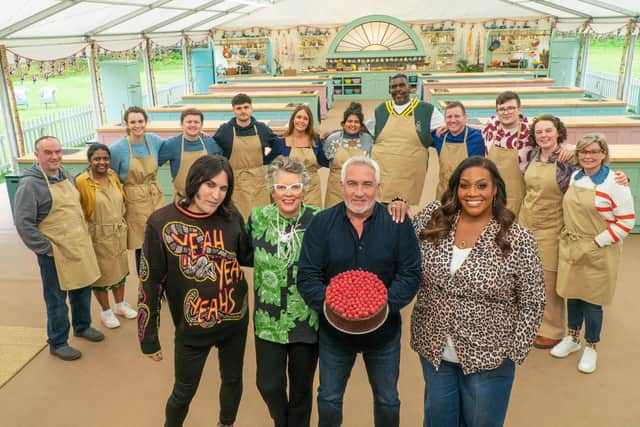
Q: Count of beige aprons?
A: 12